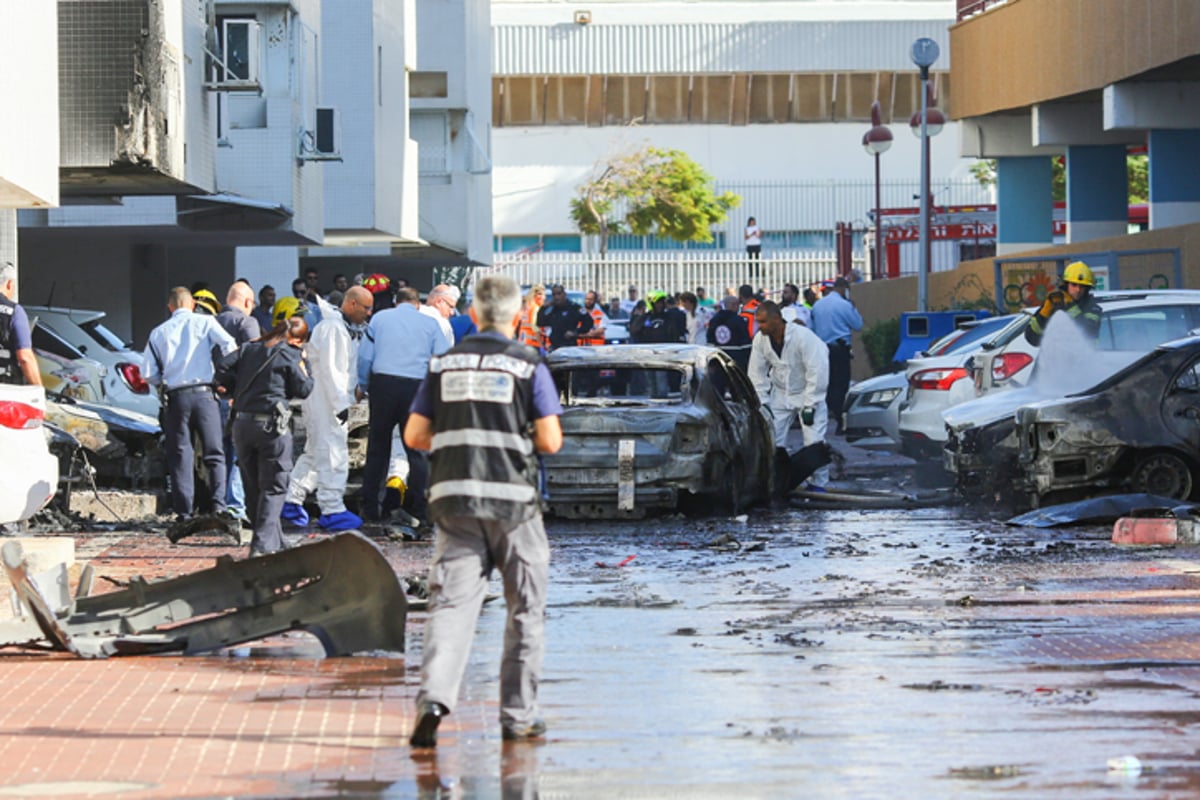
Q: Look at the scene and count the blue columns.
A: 3